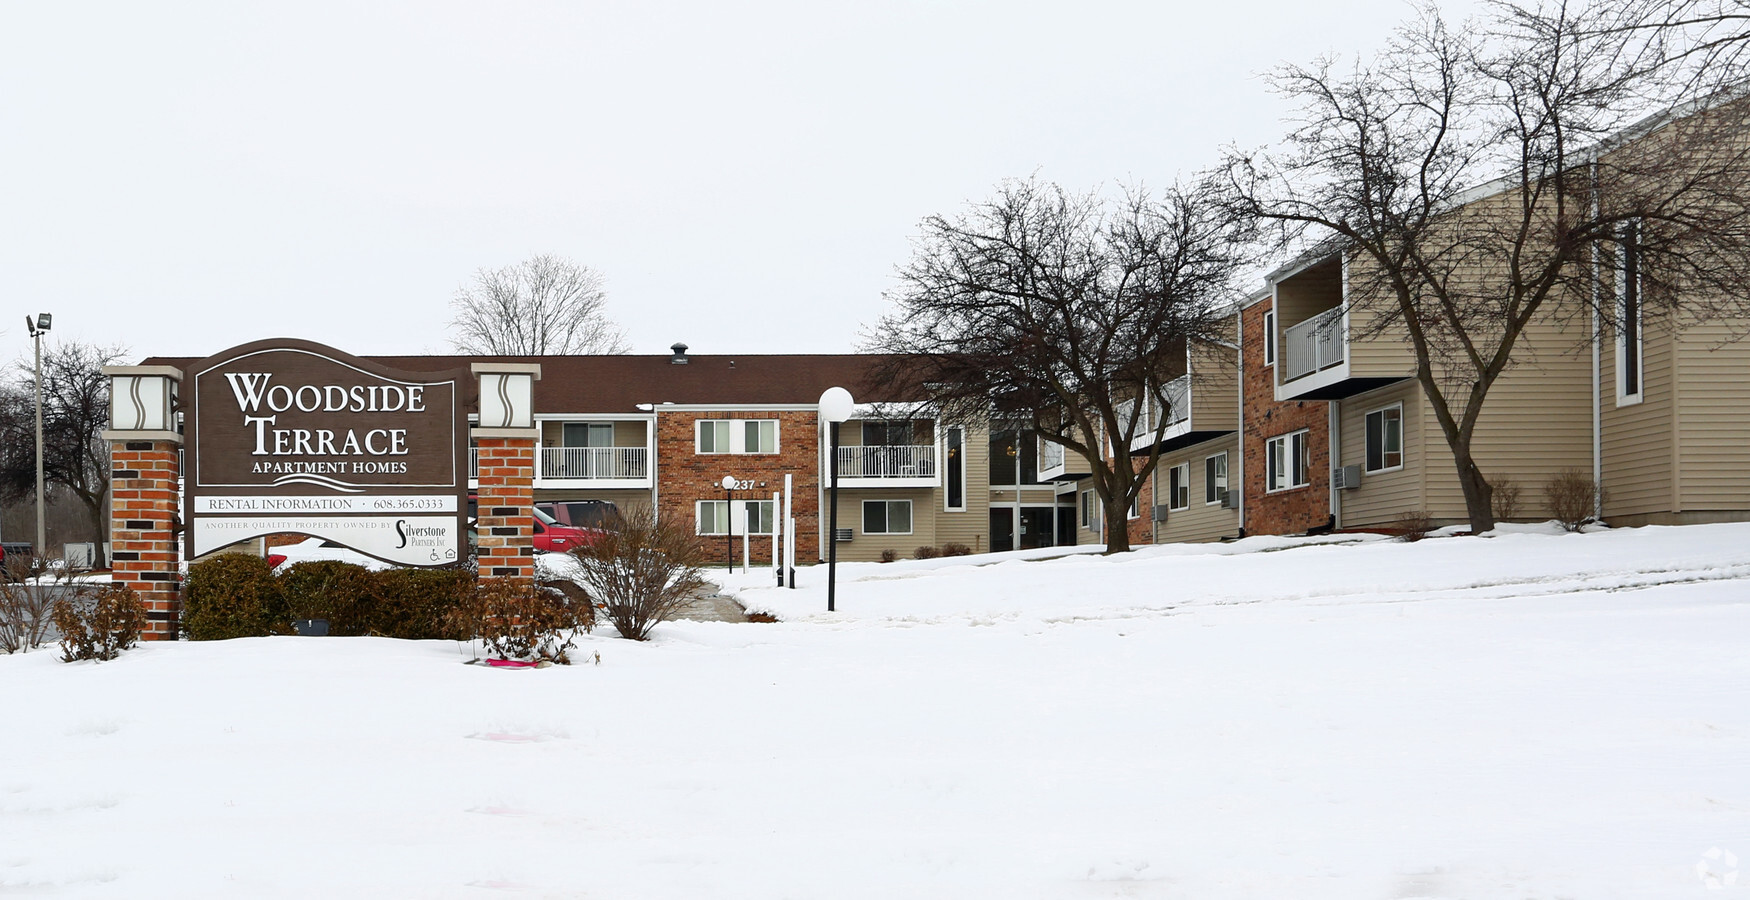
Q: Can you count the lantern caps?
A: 2